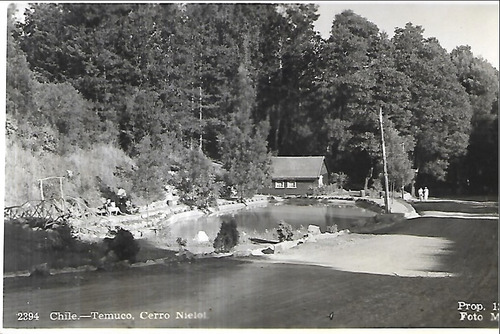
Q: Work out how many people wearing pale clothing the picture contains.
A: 2